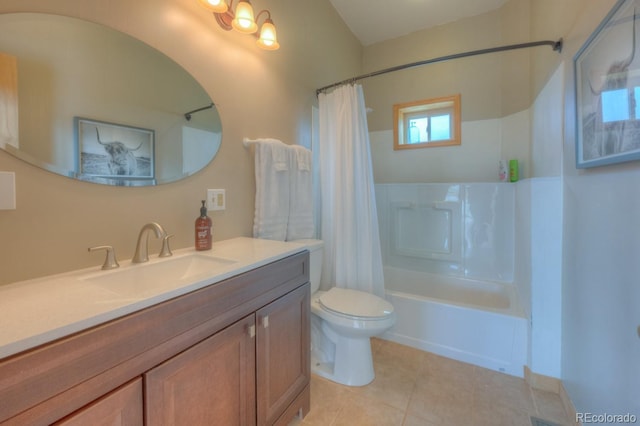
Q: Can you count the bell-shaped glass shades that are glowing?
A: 3